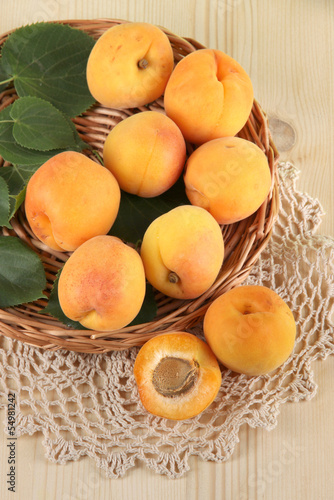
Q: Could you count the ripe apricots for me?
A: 9